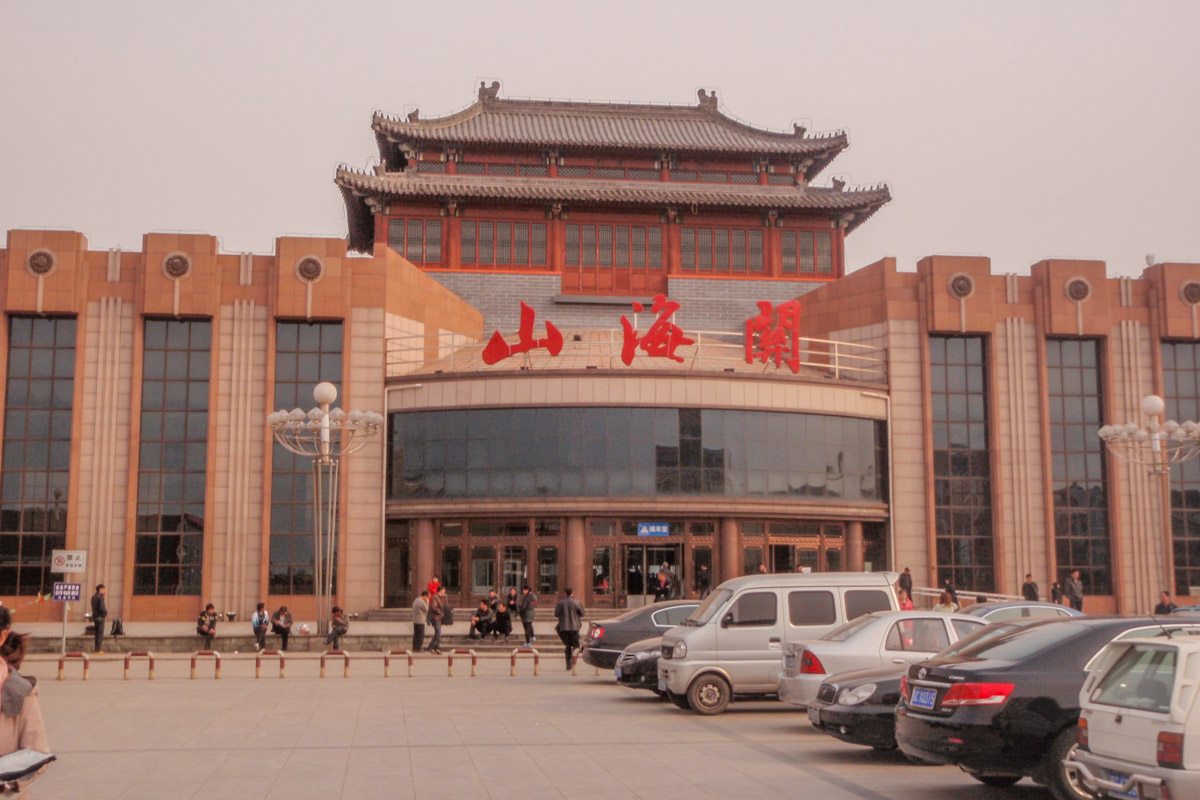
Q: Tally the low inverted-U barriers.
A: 9